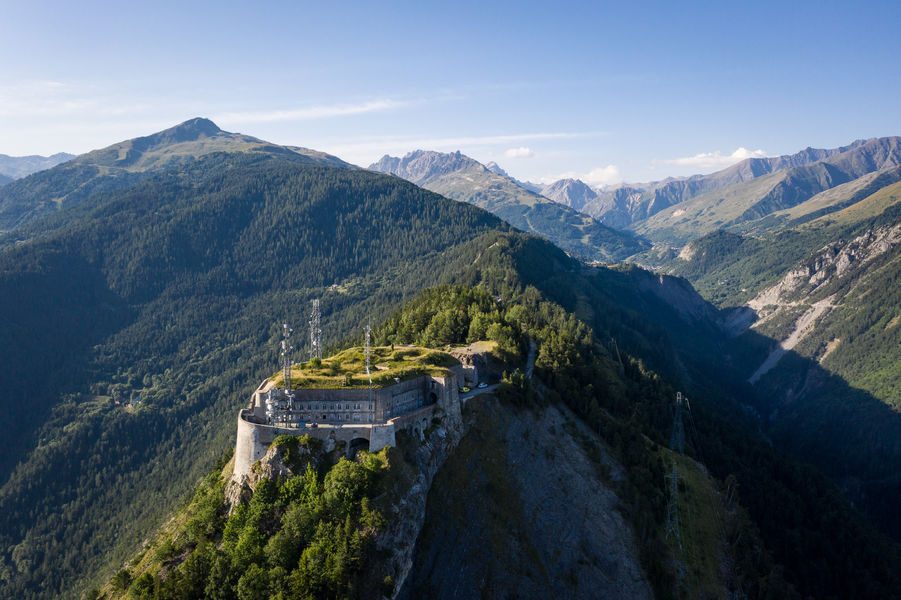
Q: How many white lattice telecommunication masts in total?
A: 3